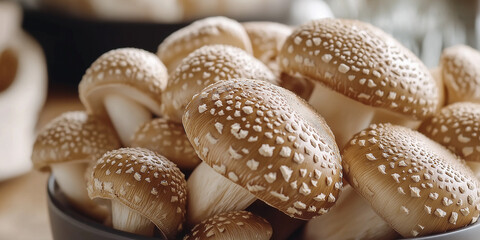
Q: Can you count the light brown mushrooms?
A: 13